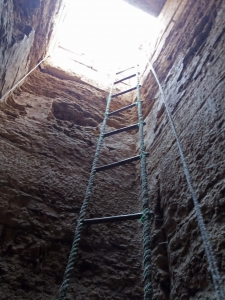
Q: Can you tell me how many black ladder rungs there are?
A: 7